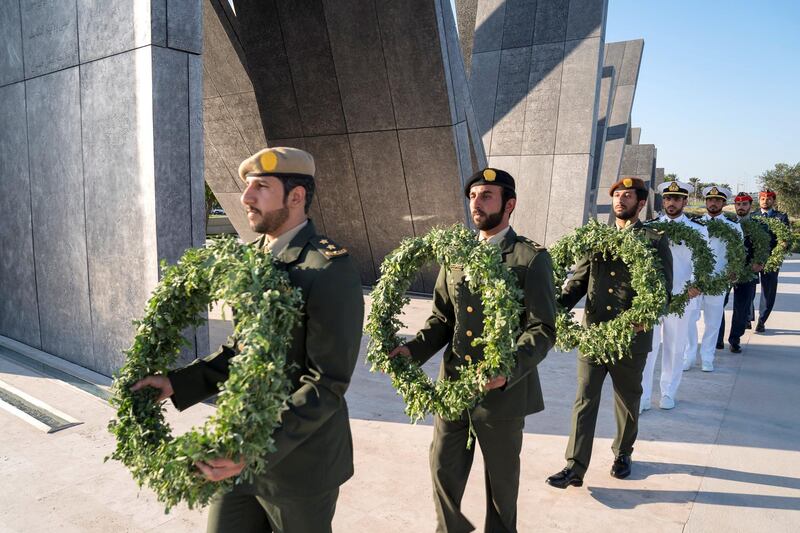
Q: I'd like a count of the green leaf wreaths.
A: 7